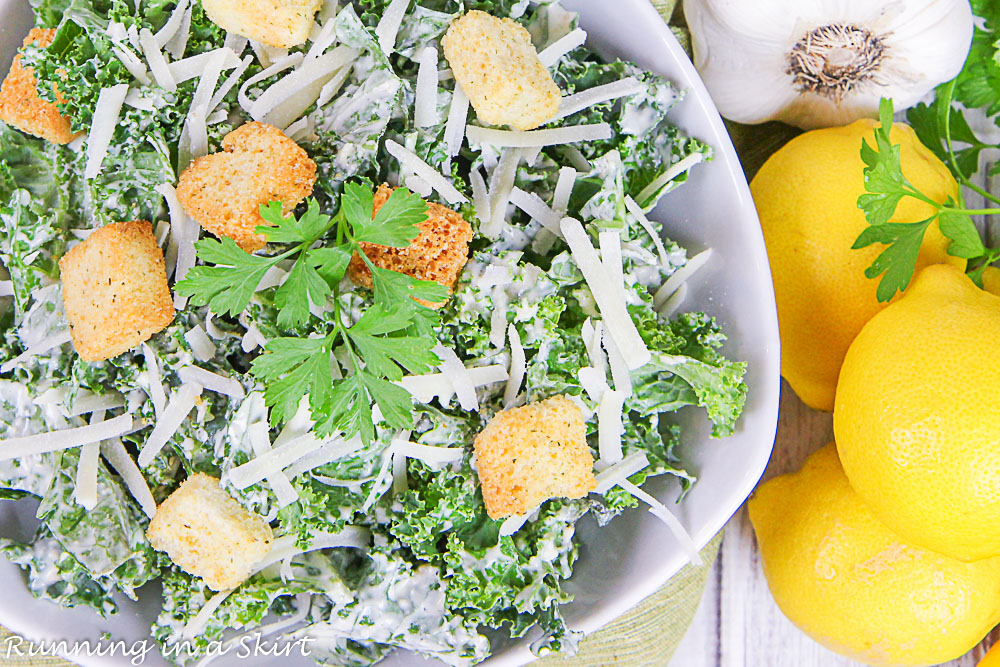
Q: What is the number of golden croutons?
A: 8